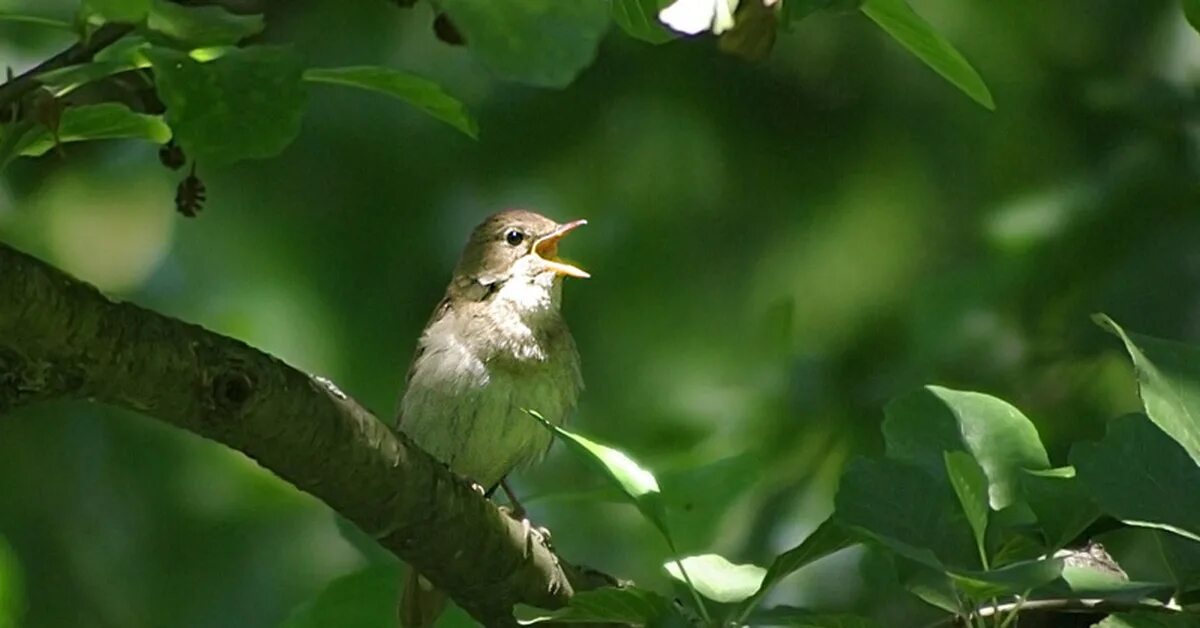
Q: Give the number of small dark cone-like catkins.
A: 2